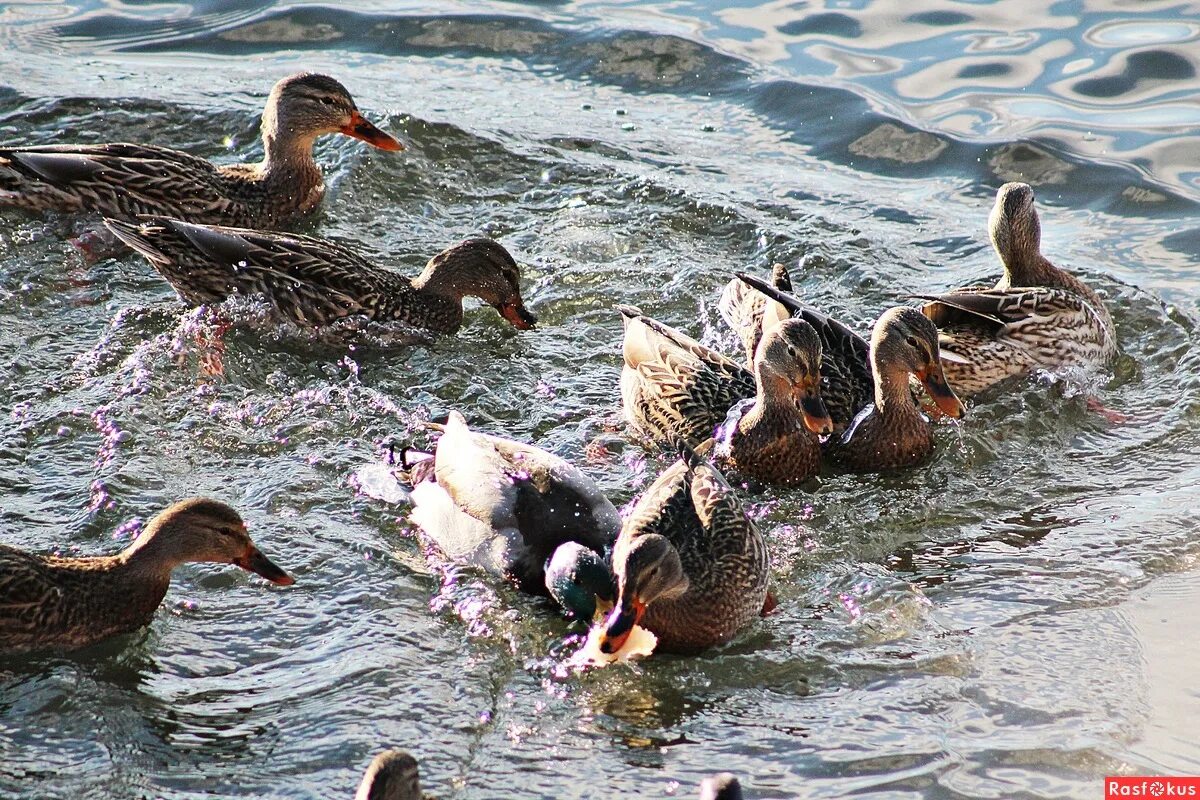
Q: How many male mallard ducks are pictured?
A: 1